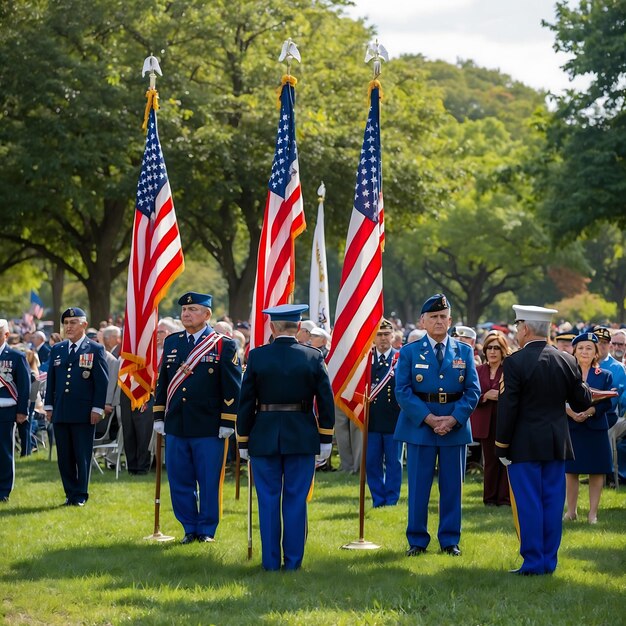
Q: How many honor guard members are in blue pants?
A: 5